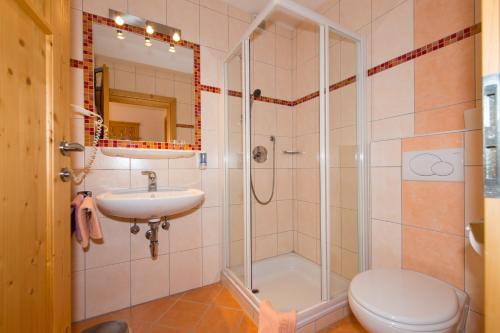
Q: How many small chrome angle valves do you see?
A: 2